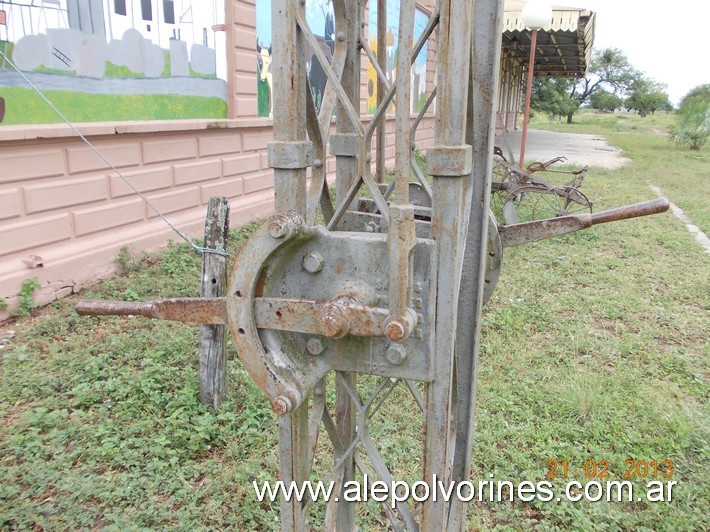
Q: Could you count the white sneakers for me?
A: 0